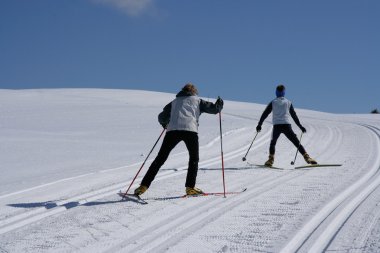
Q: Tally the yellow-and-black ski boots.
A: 4